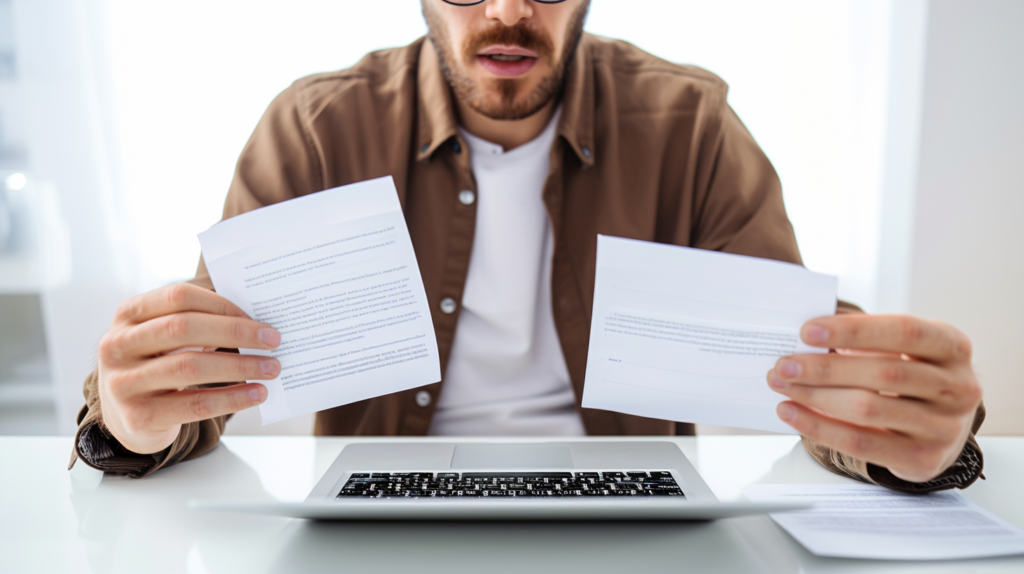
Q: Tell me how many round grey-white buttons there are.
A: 3